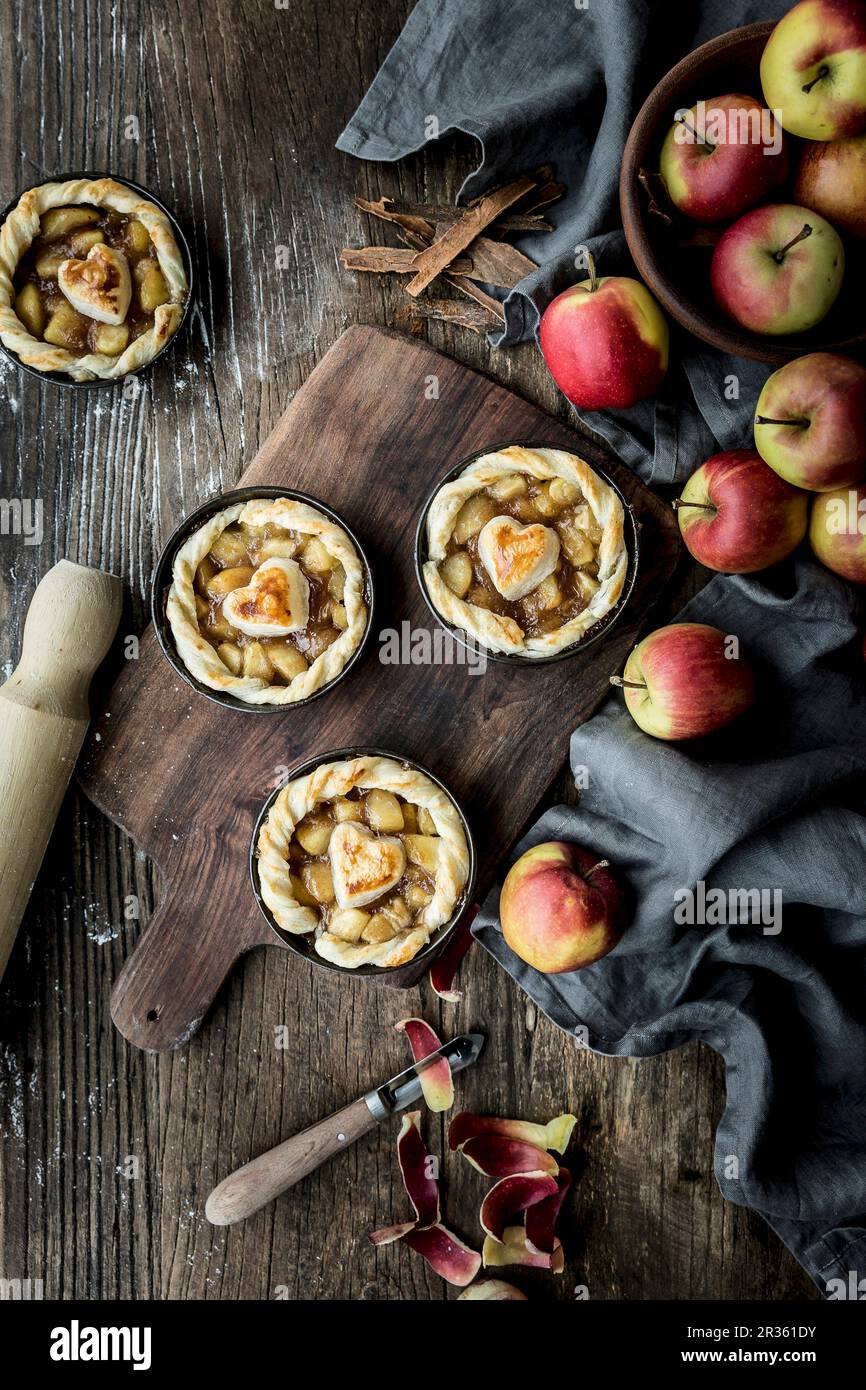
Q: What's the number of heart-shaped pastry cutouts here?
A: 4